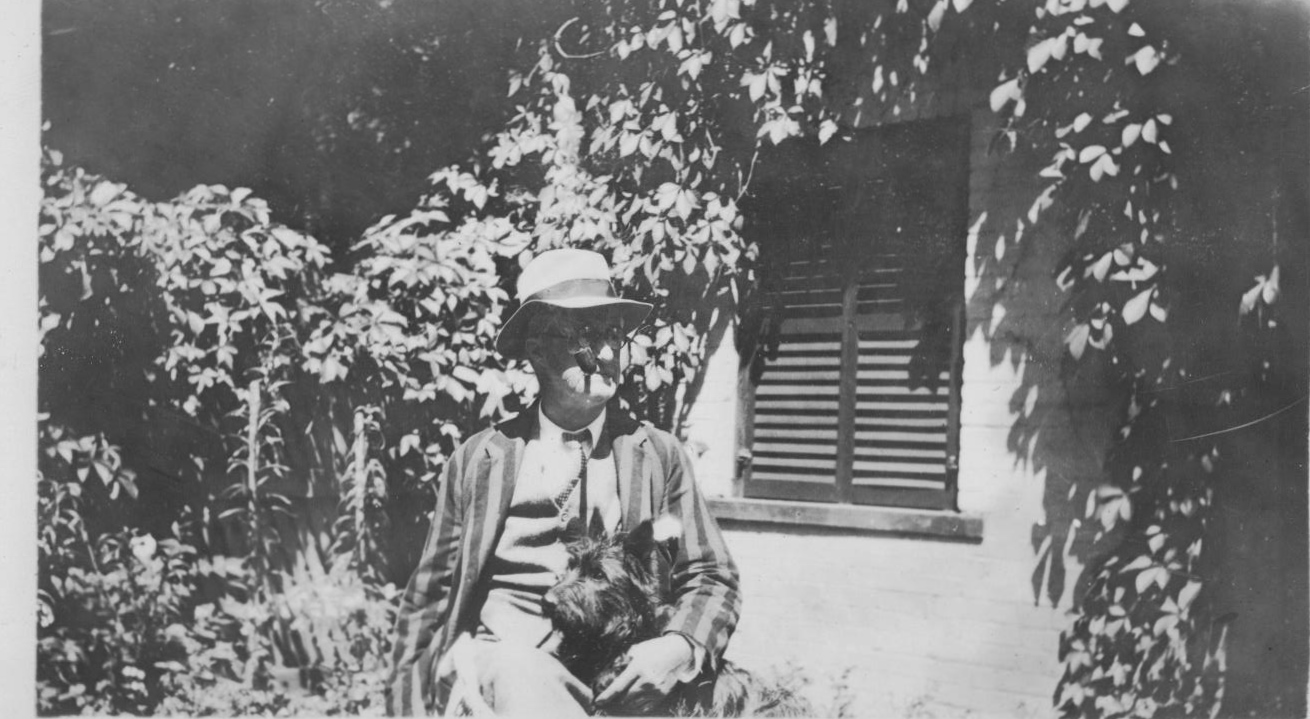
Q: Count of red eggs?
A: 0